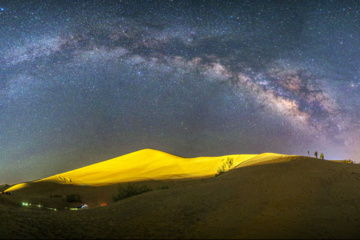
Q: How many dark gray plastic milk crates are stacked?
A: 0